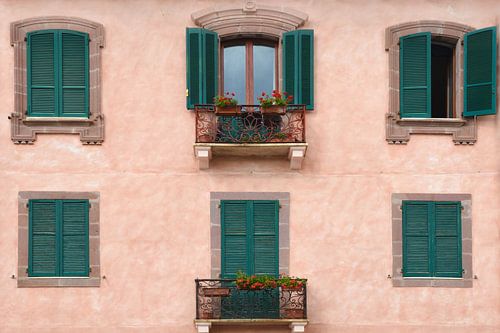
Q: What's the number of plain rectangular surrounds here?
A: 3